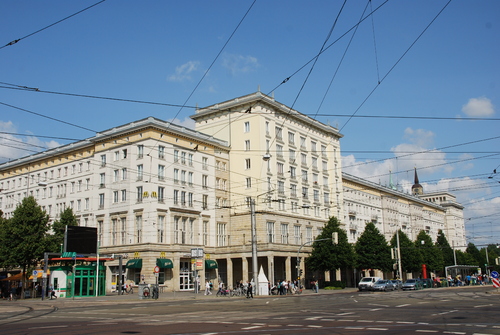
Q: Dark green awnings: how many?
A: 3